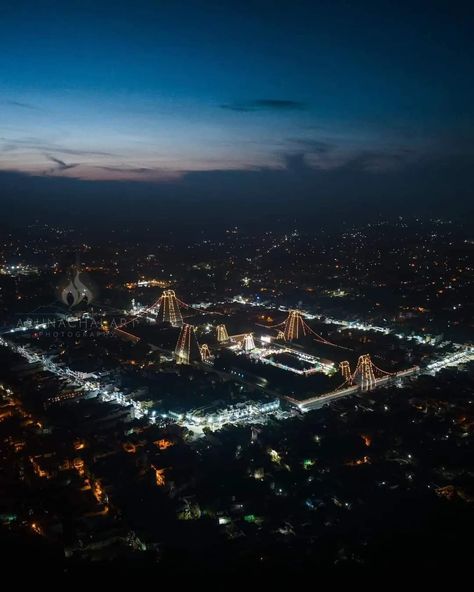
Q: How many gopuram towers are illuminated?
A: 9